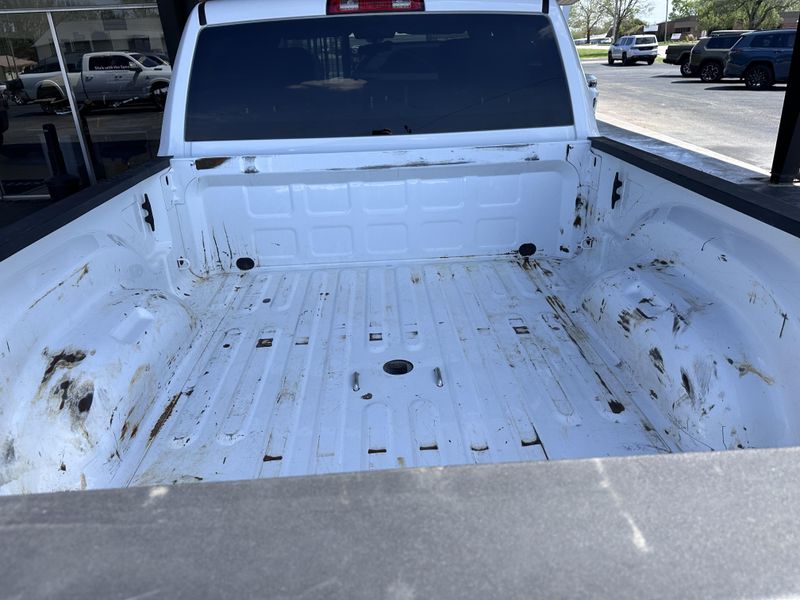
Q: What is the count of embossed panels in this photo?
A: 10